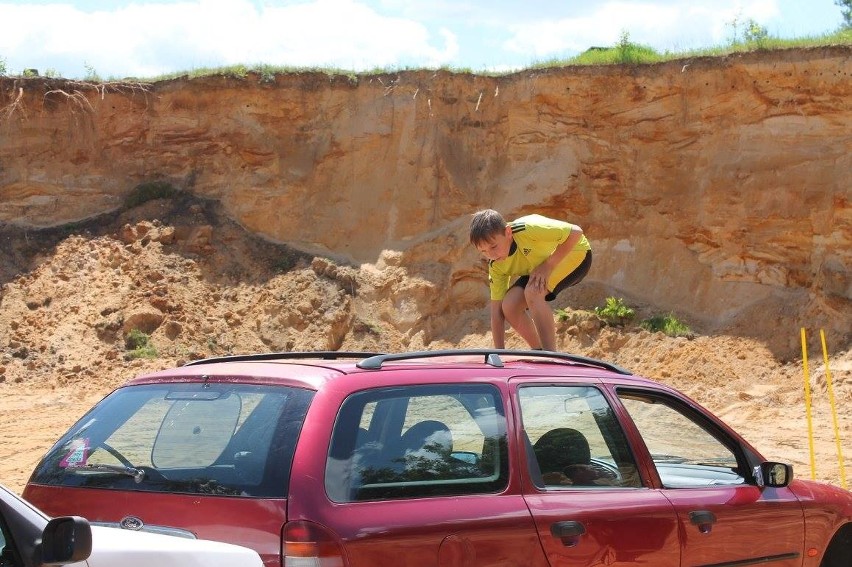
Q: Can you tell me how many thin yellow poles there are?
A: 2